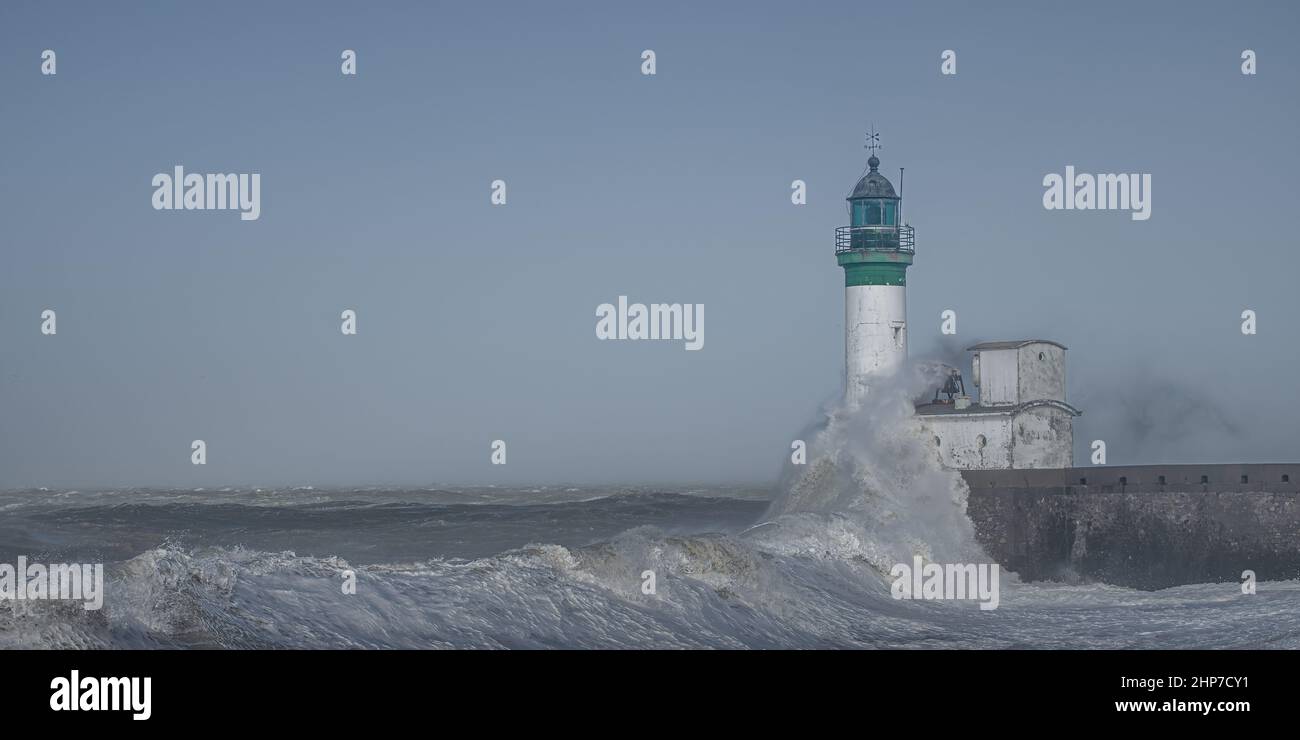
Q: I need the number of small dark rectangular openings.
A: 6